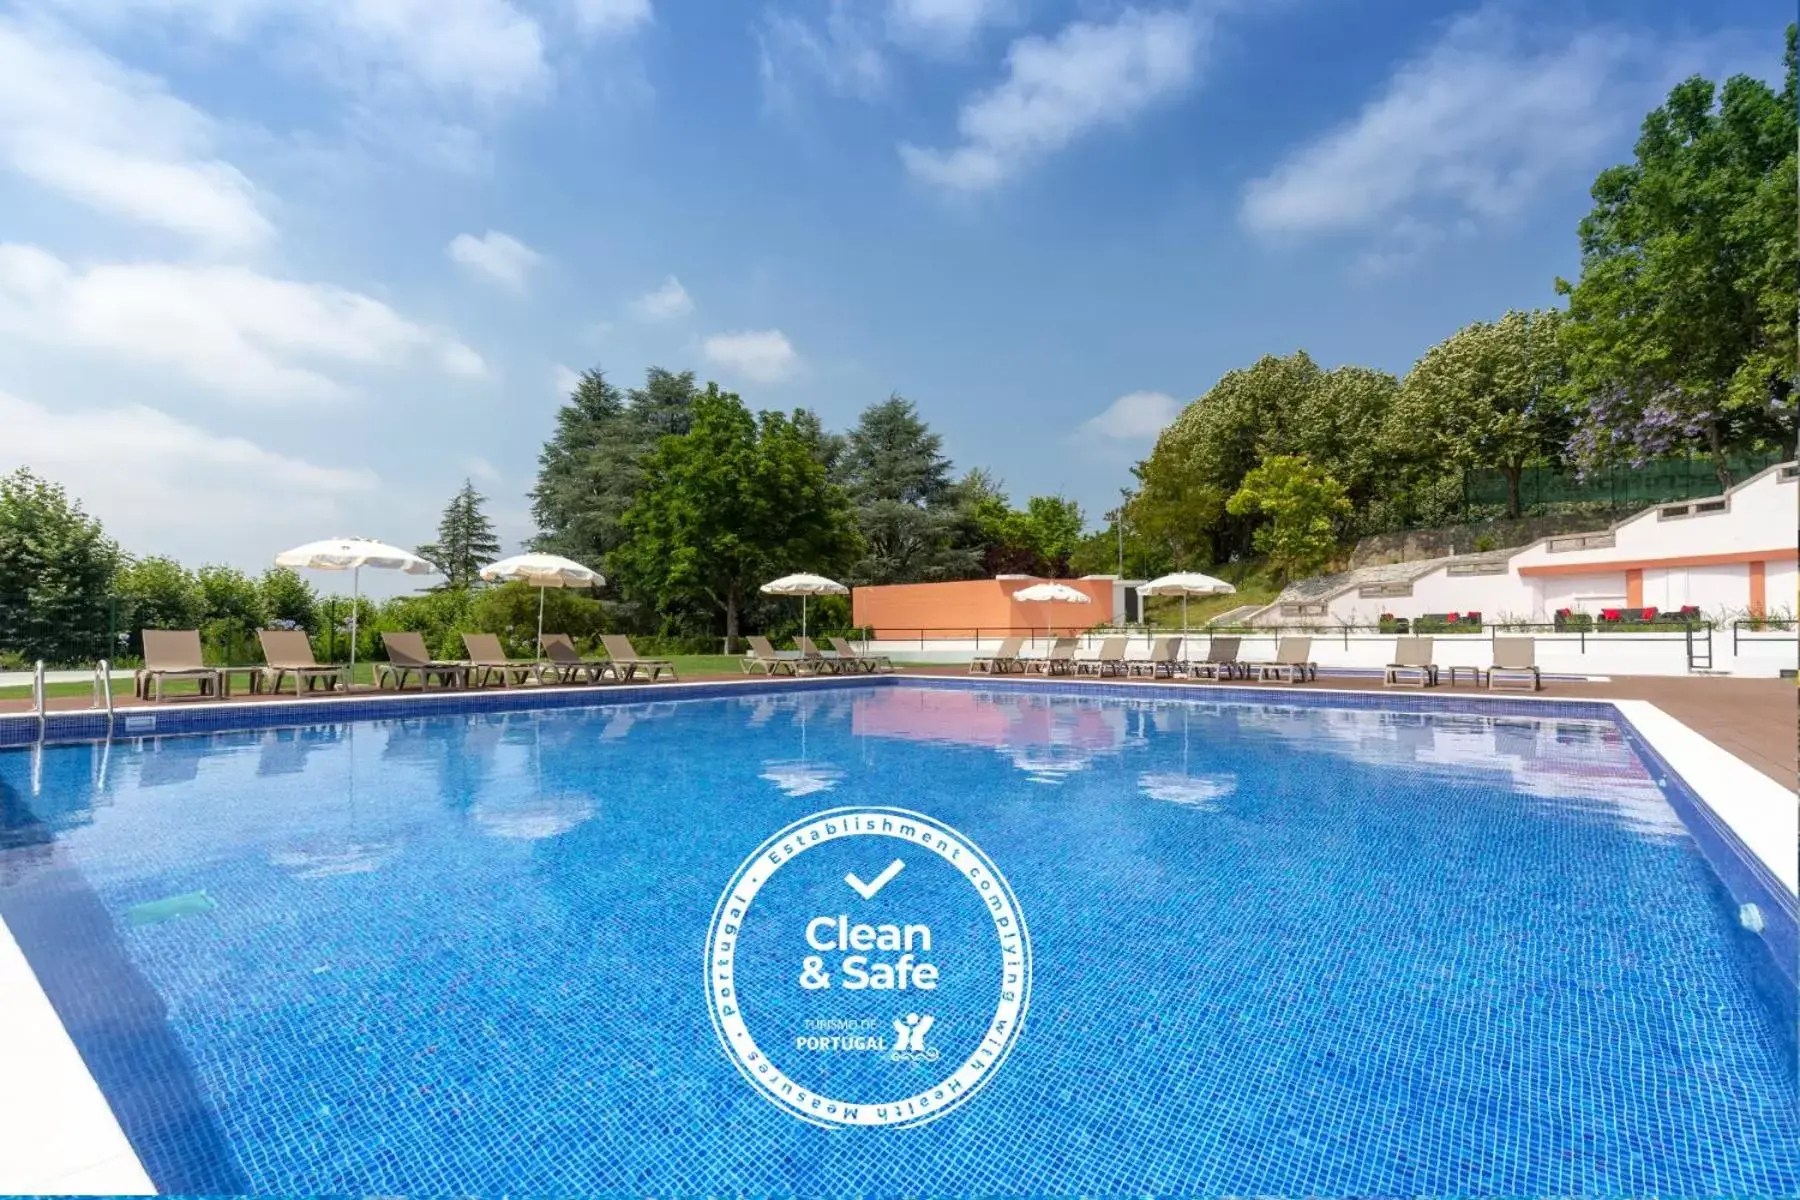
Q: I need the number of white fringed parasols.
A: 5